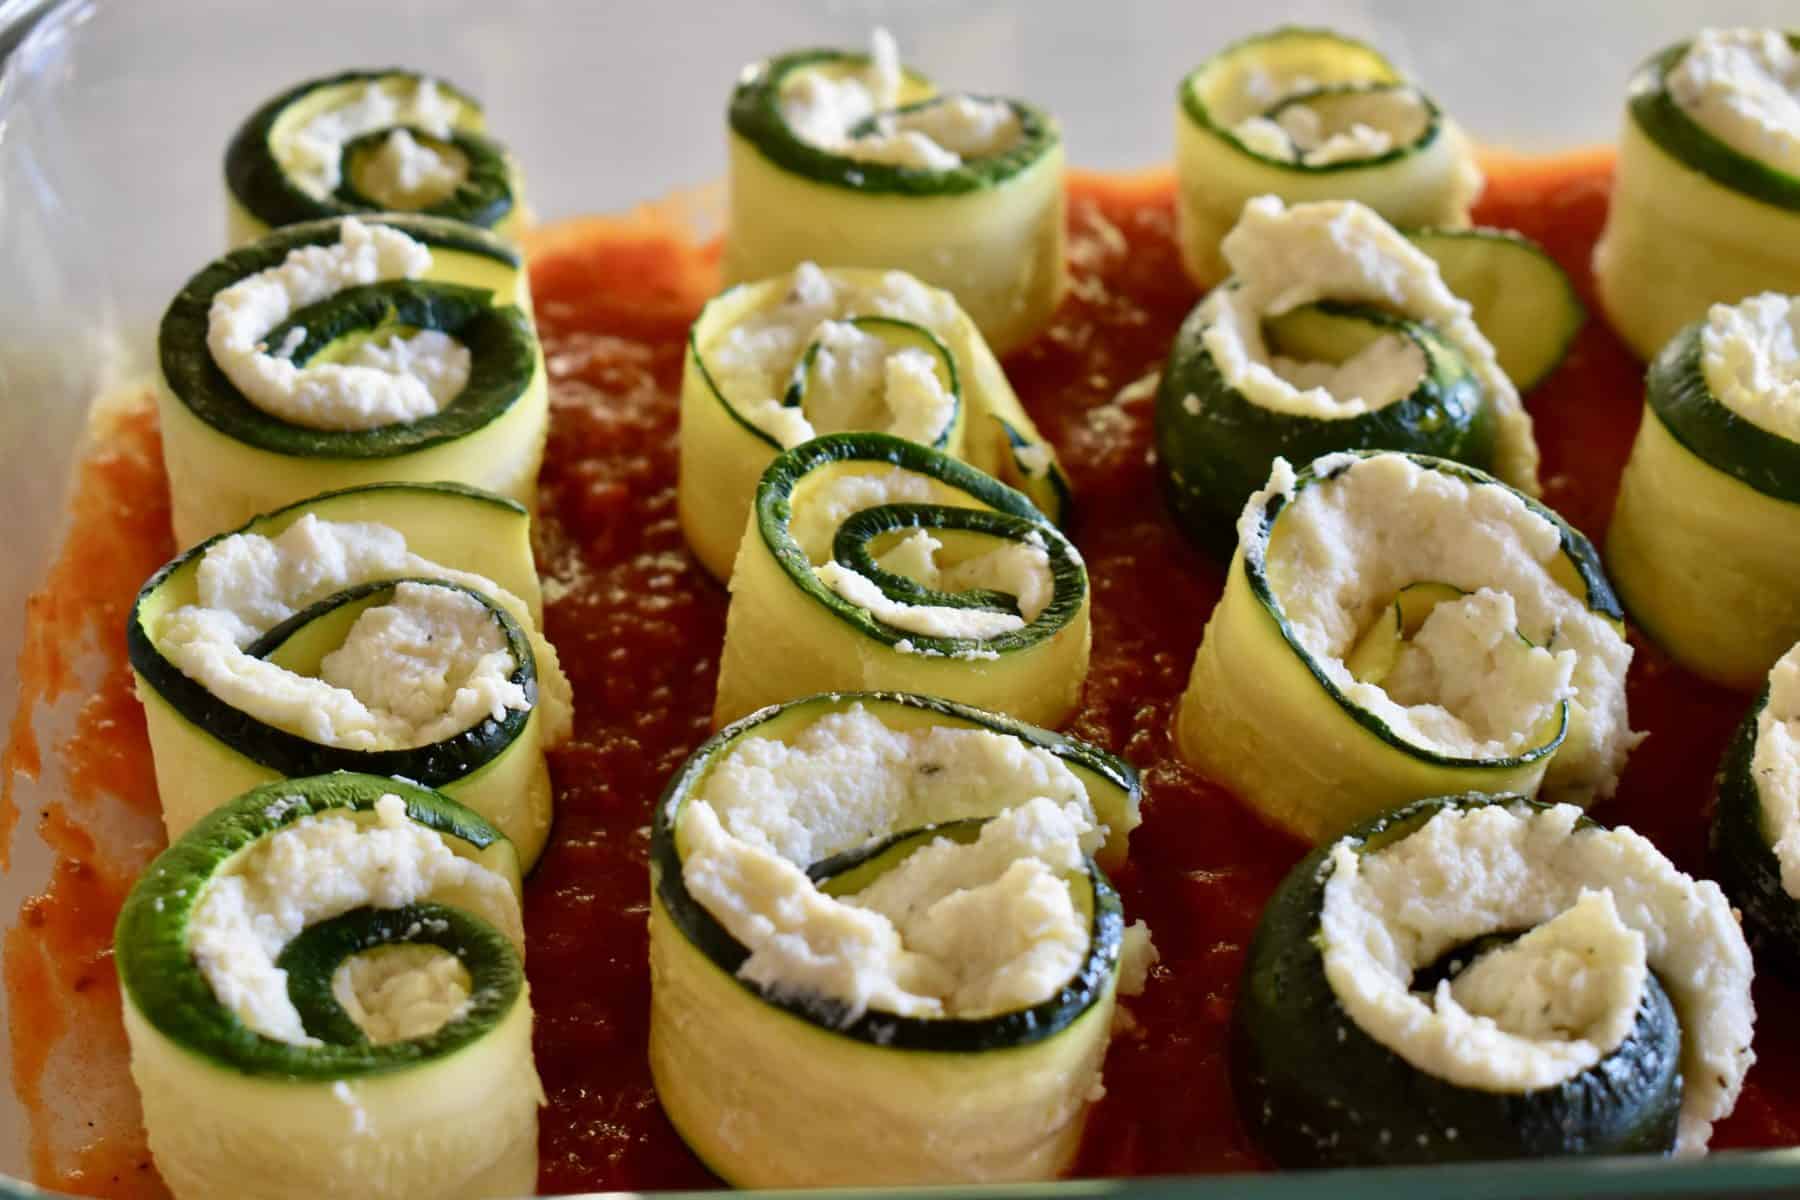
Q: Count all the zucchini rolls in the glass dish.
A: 15